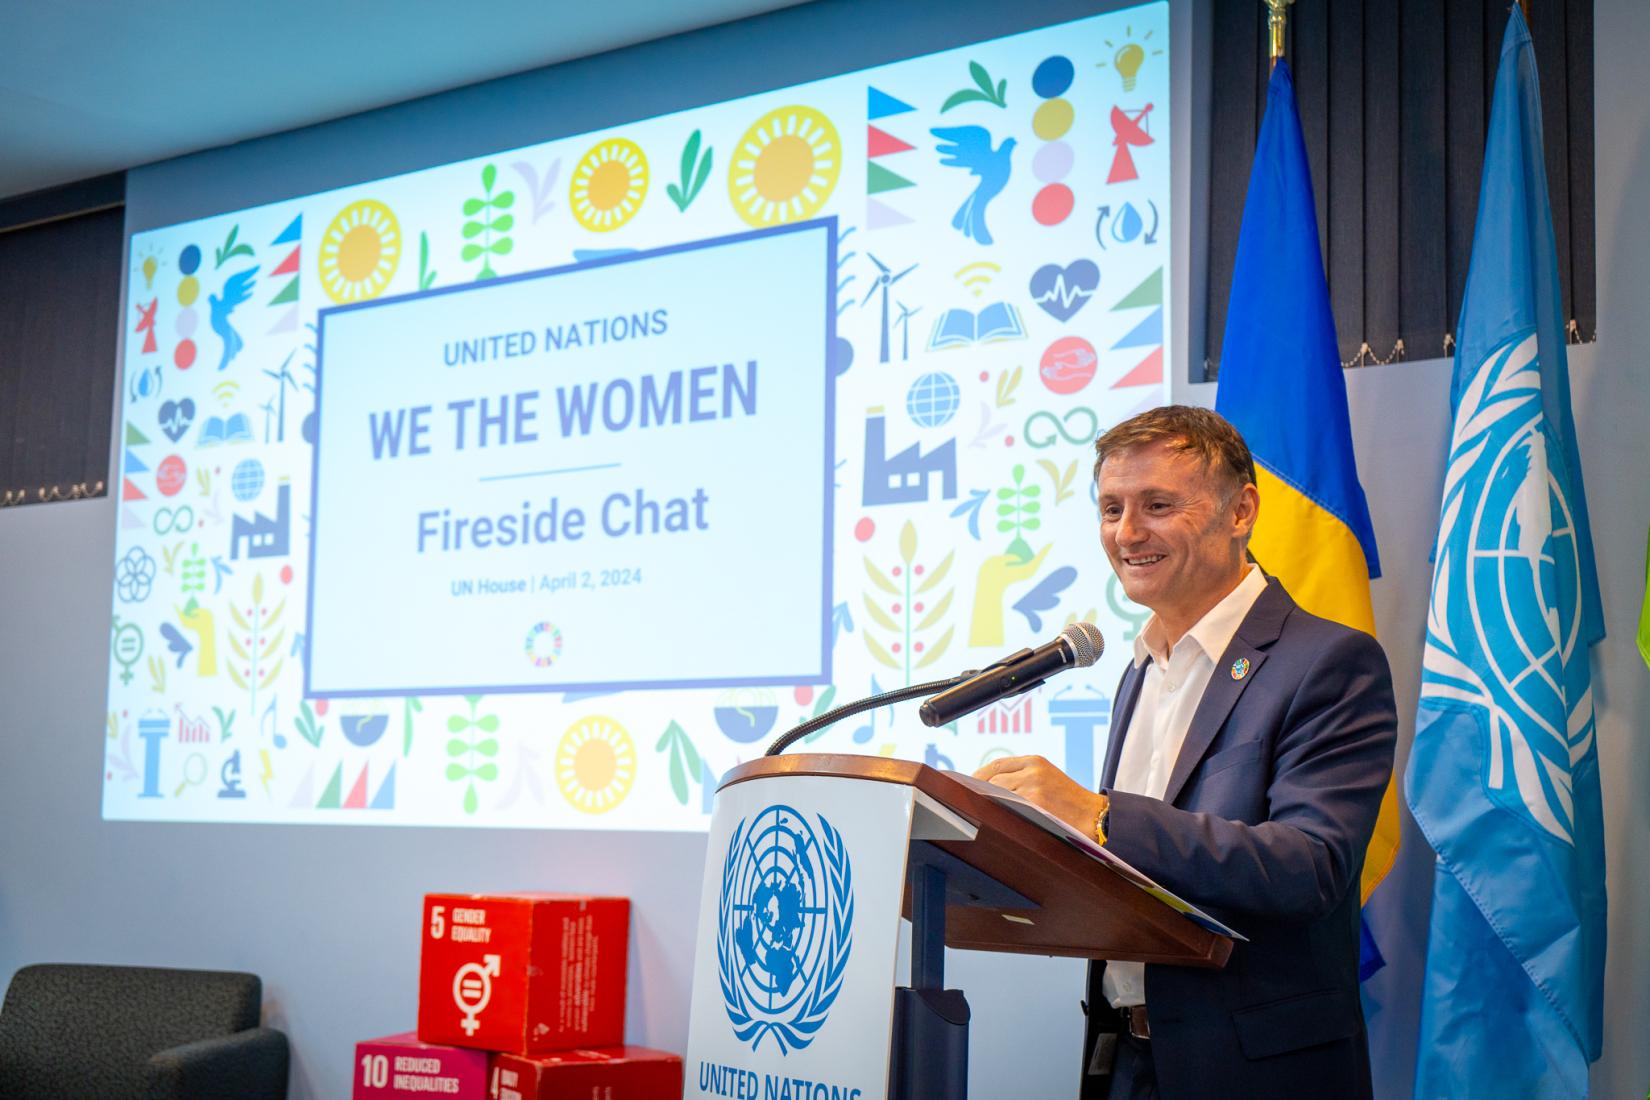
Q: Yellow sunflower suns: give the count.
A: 4